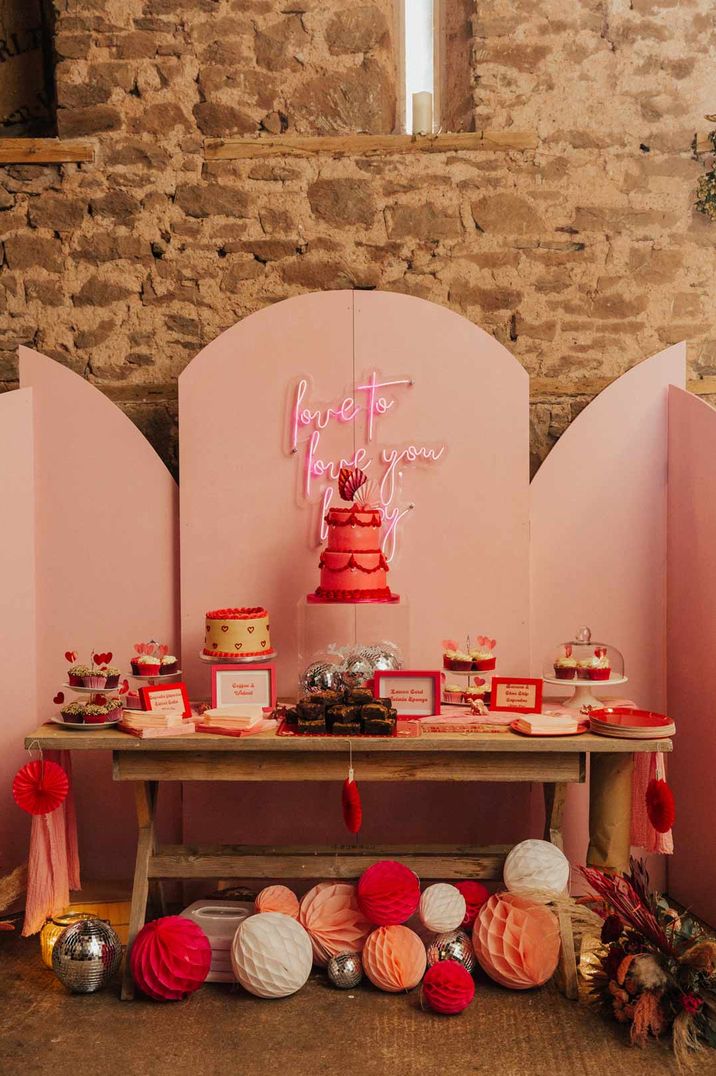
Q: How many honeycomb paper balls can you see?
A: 11